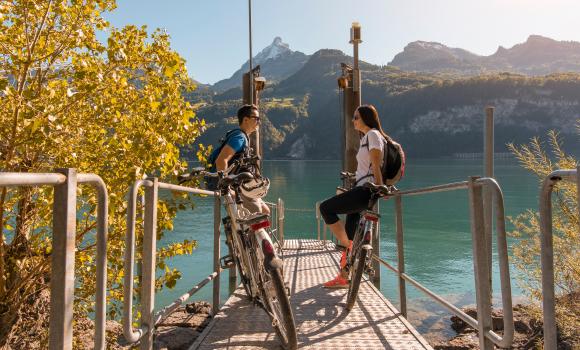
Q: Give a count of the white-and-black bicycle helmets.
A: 1